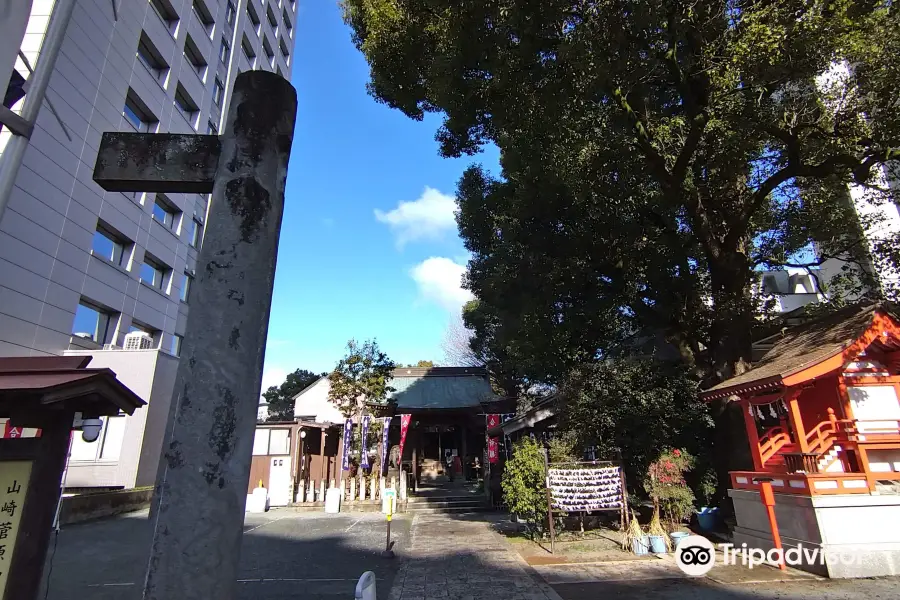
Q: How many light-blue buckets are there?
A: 3